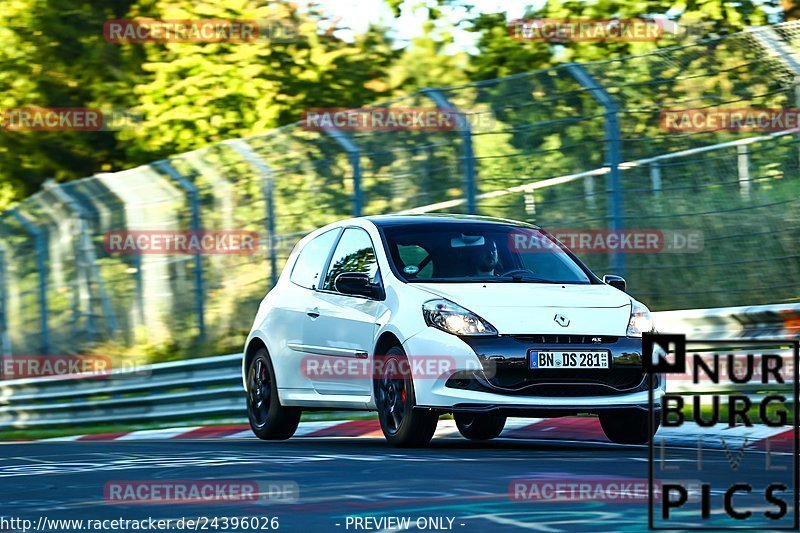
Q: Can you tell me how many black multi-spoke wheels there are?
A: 2